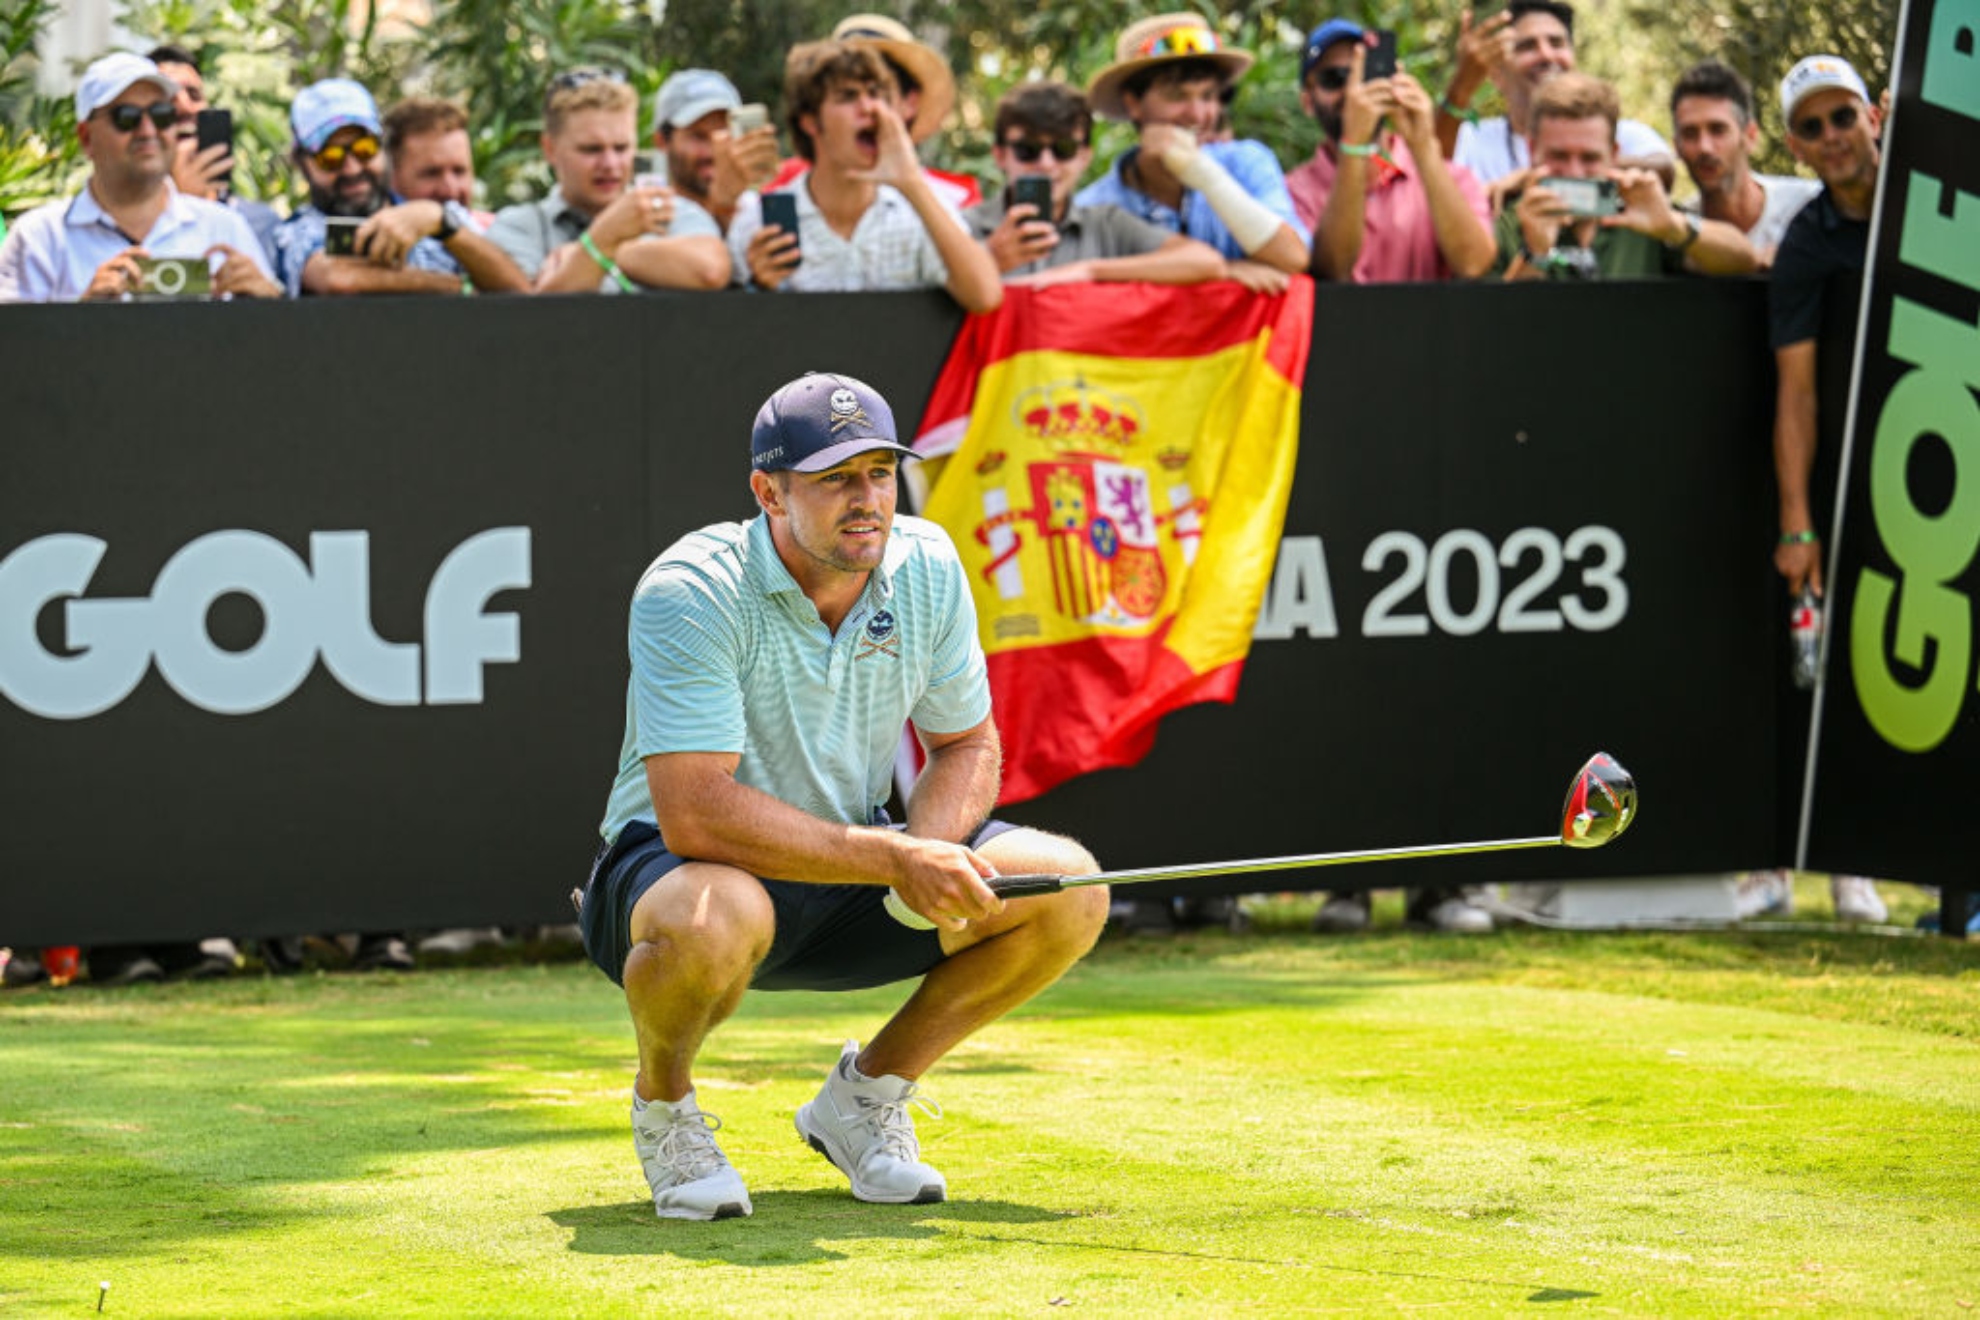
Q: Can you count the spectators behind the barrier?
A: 15